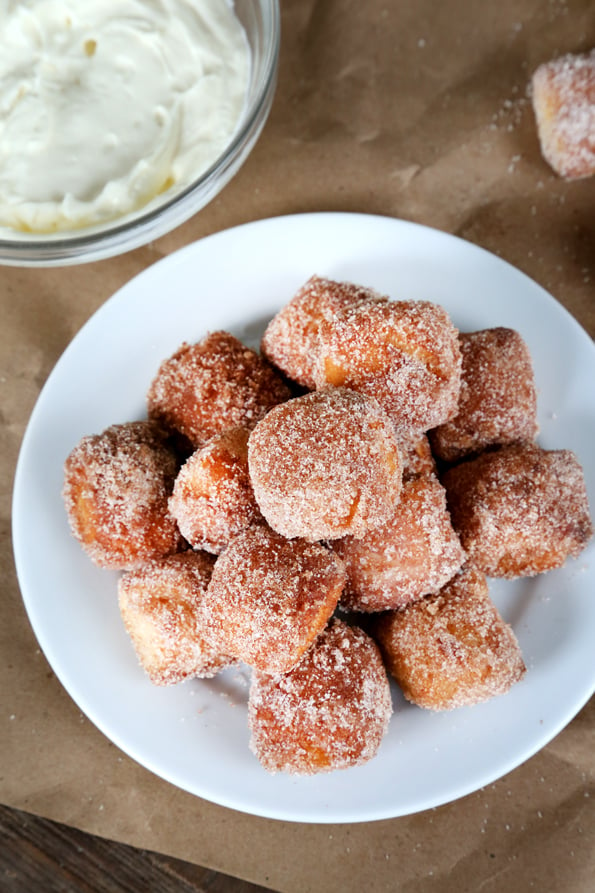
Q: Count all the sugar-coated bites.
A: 14